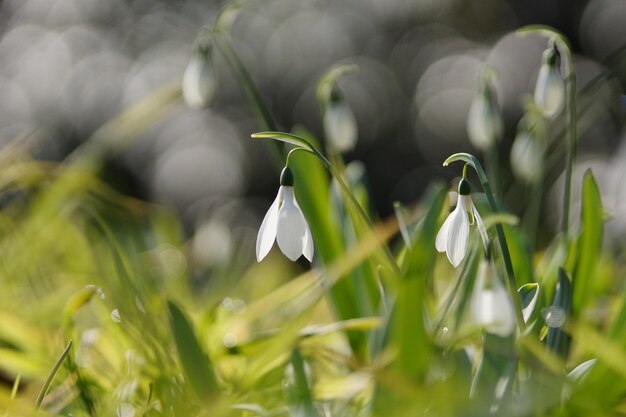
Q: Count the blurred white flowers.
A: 6